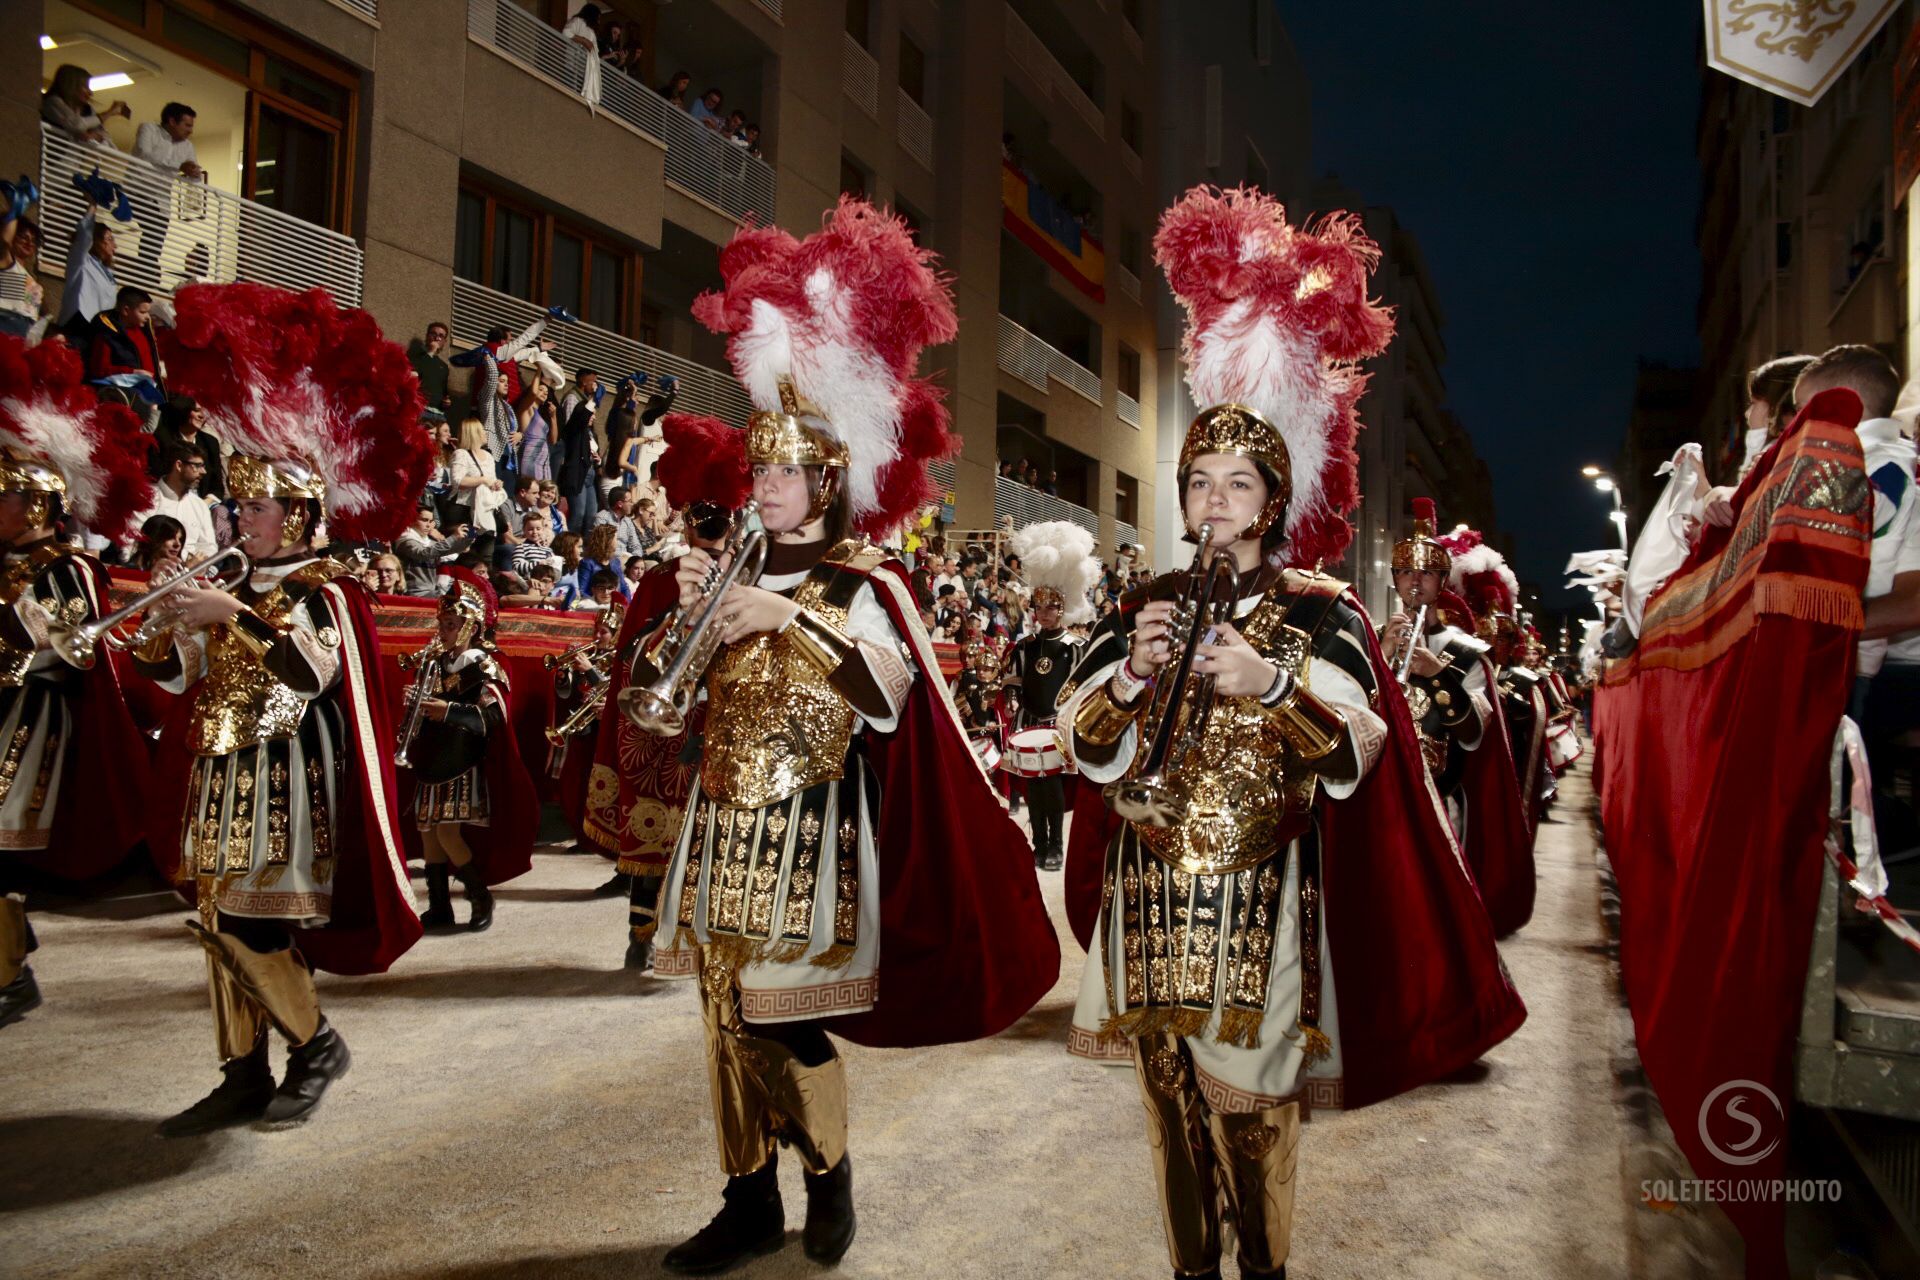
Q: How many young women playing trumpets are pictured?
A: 2